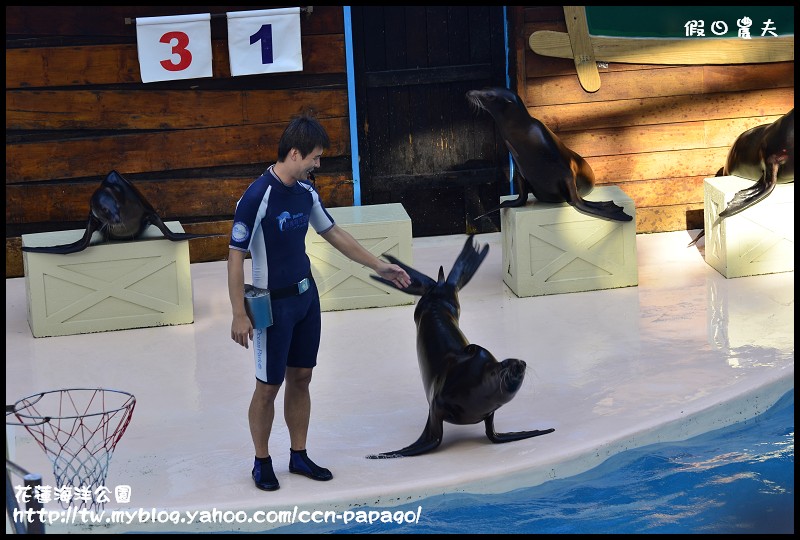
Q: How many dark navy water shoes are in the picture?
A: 2